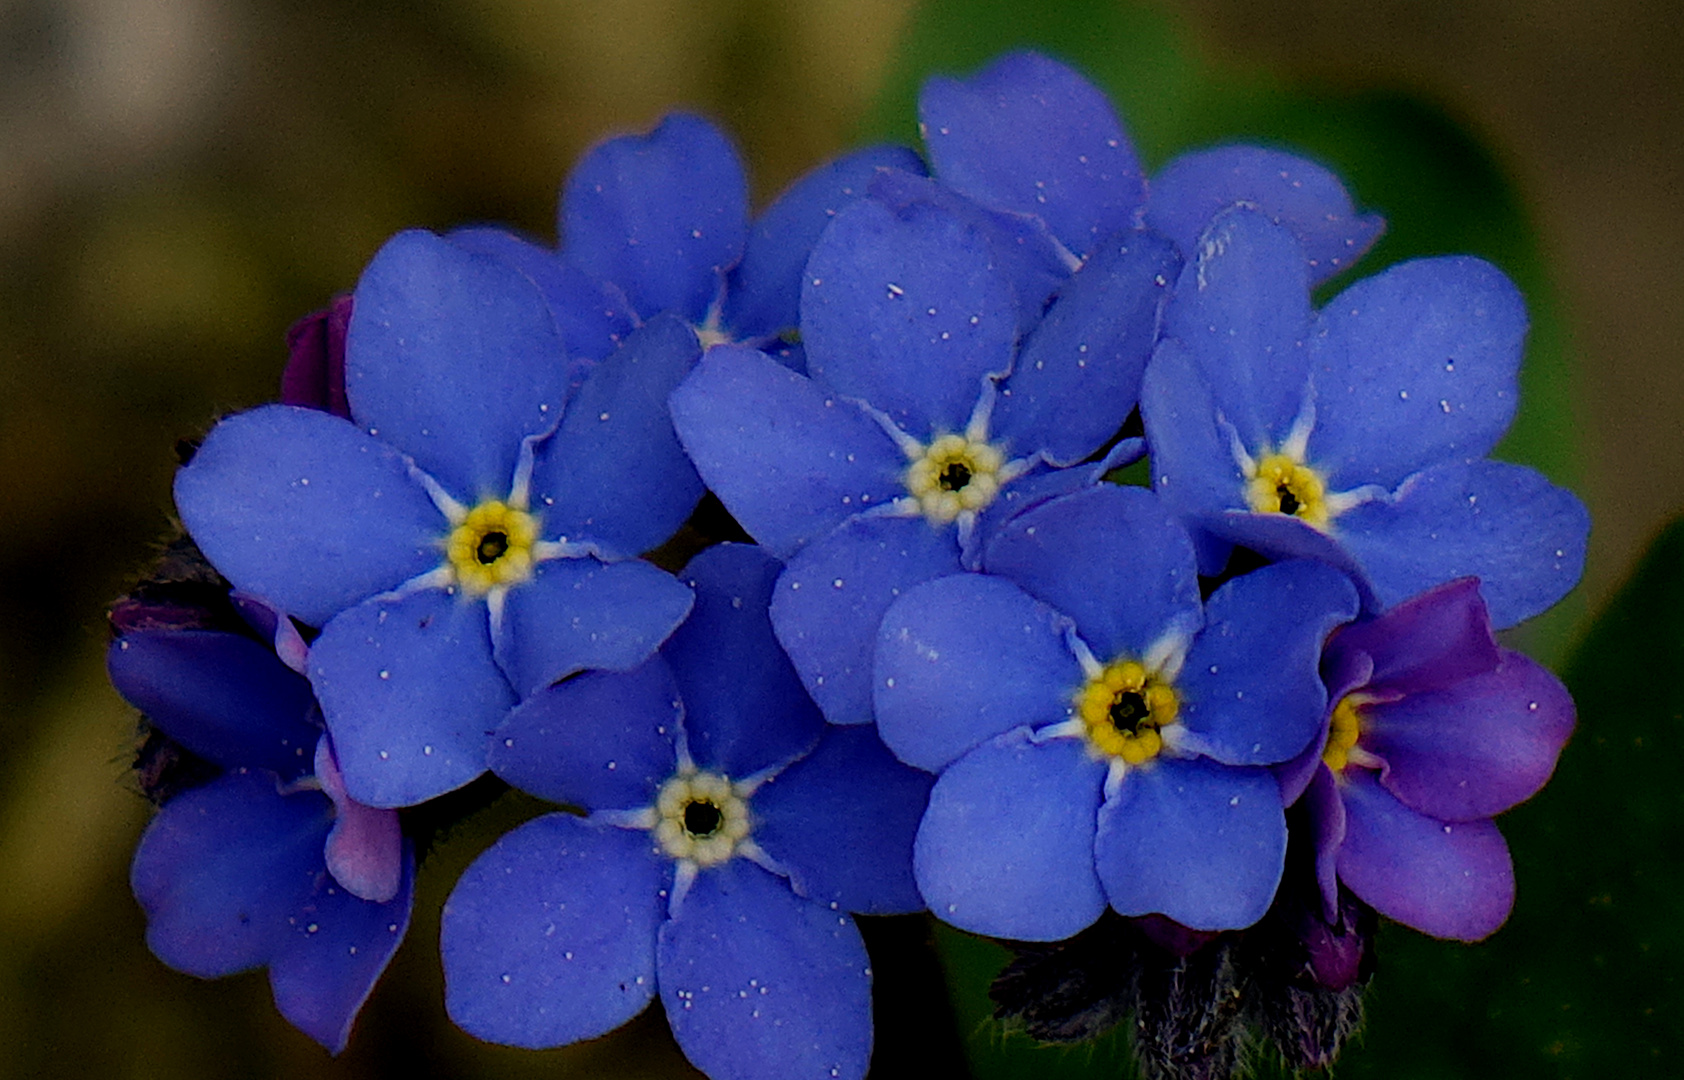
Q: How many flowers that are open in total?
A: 9